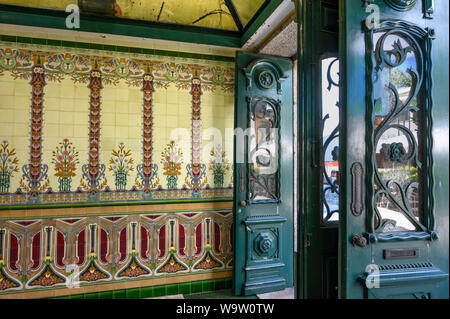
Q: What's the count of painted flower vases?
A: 5